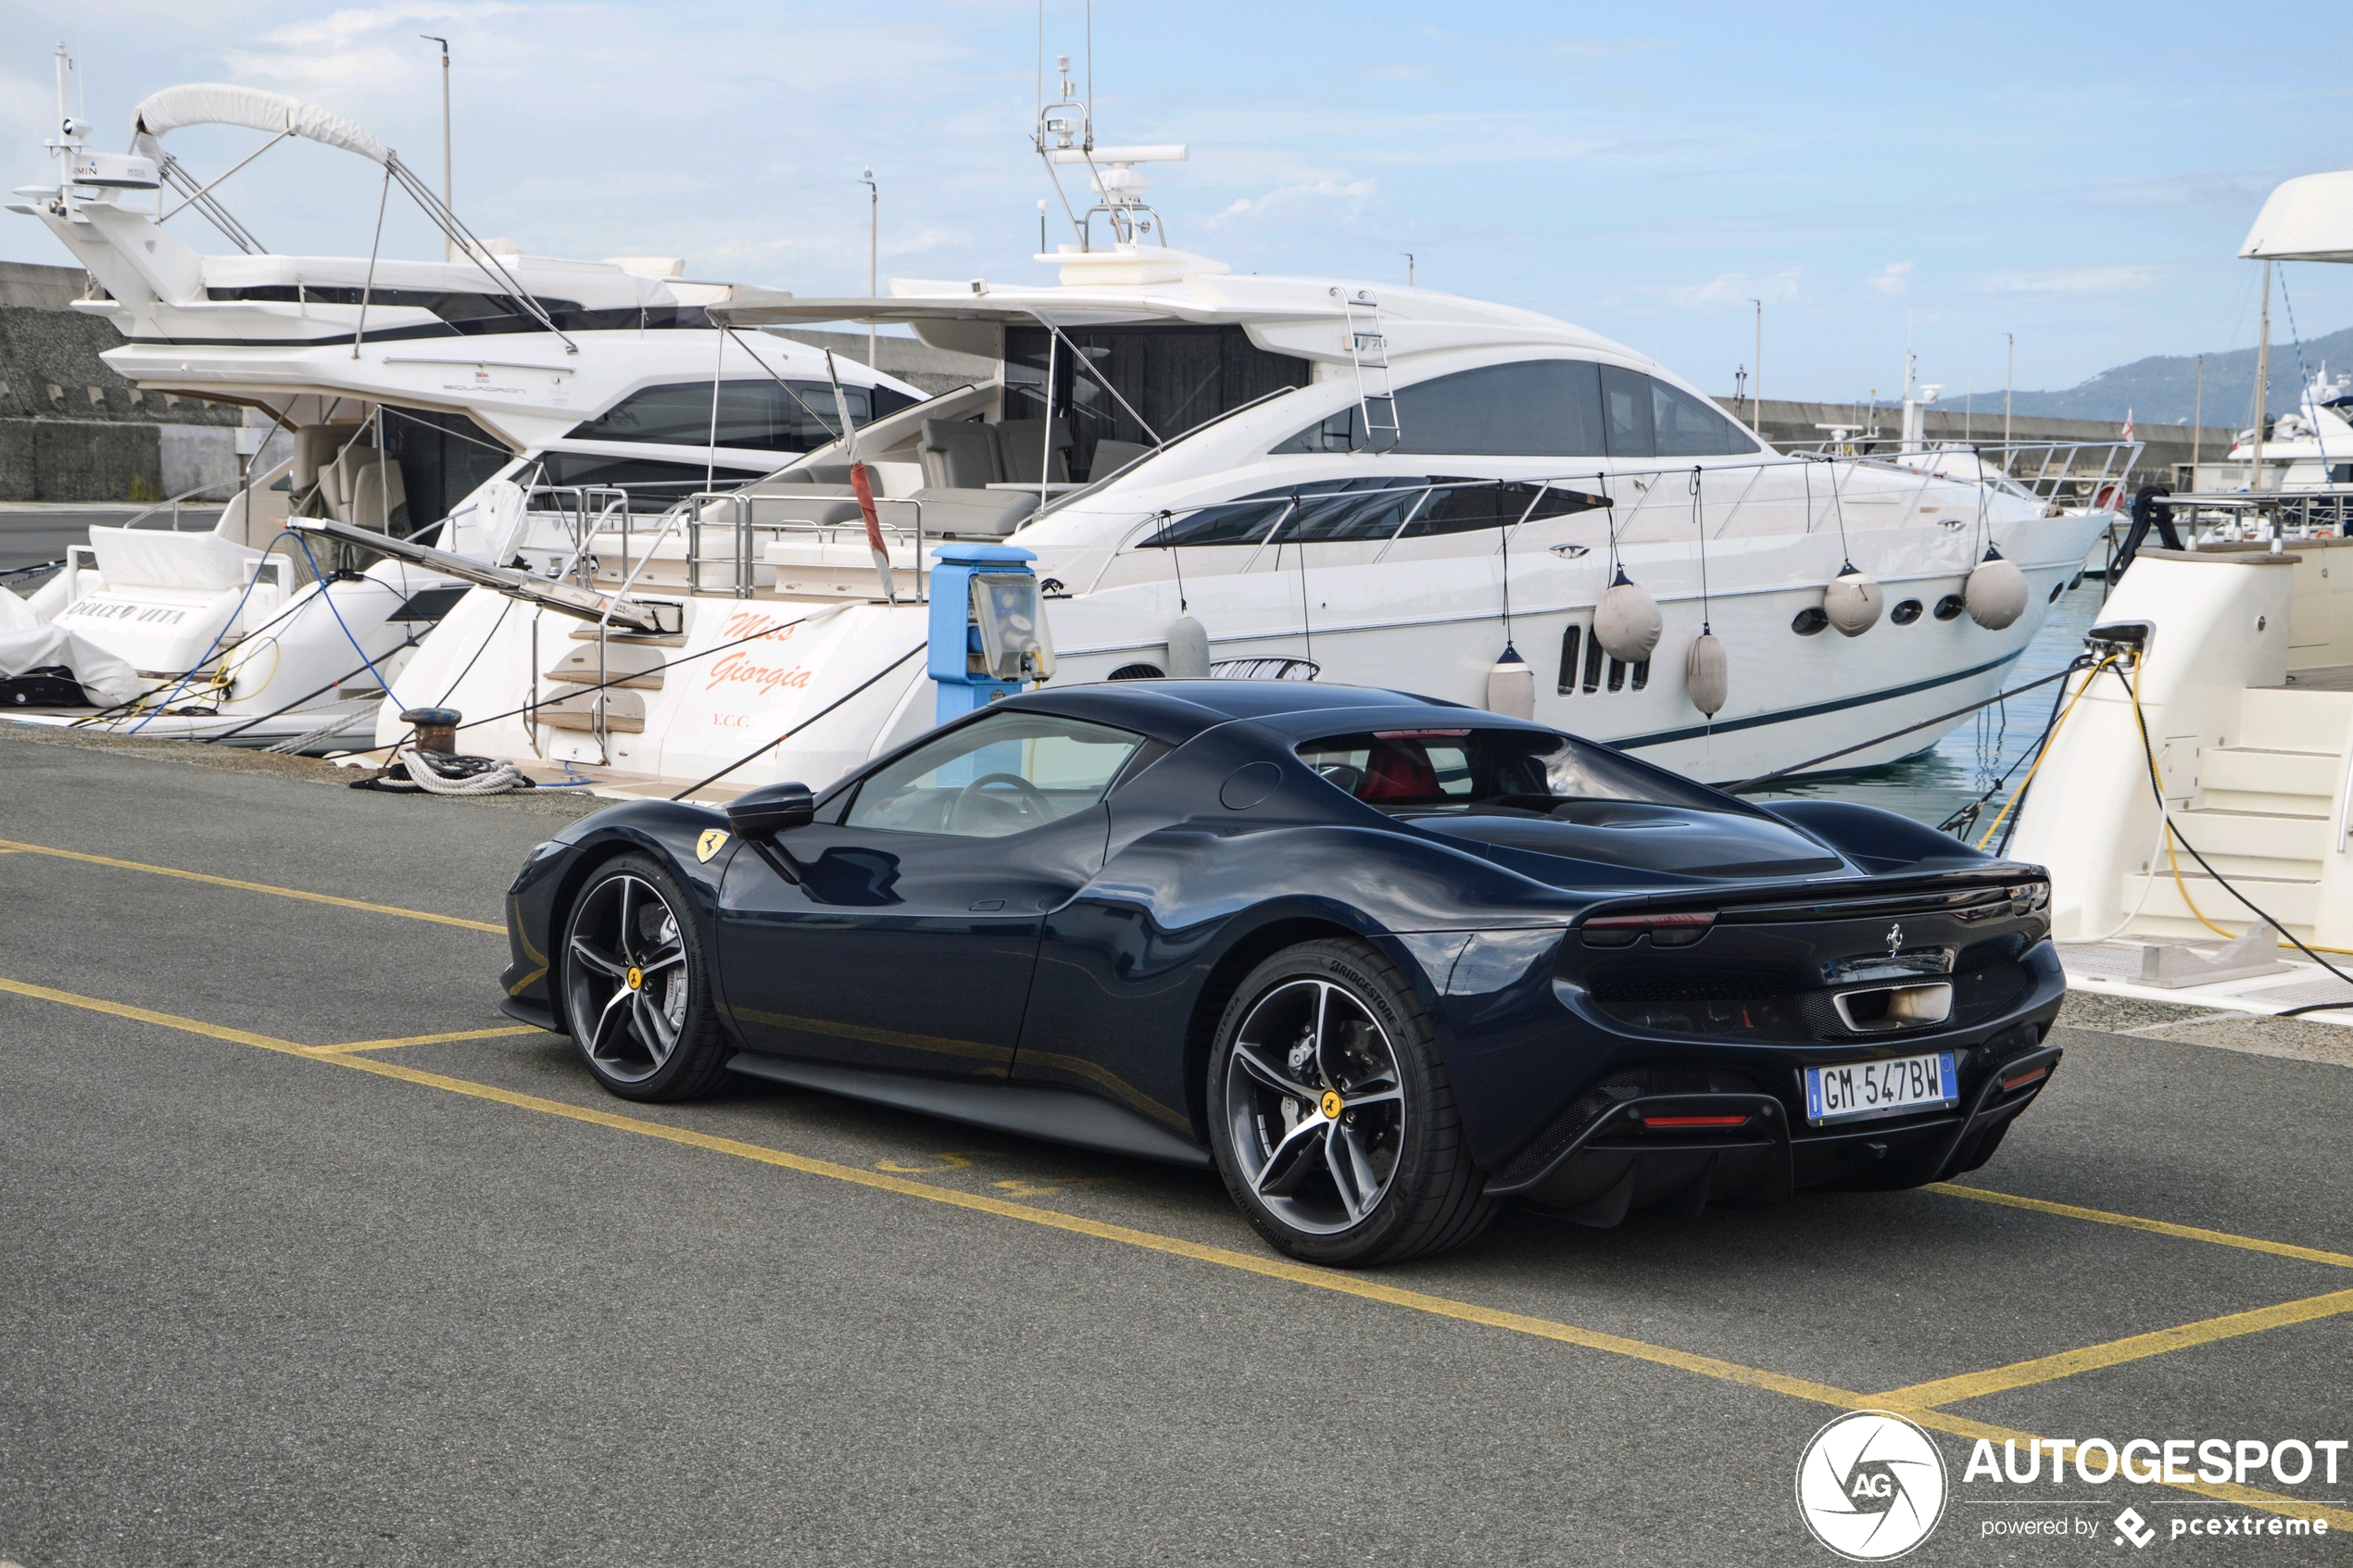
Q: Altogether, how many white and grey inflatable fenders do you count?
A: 6